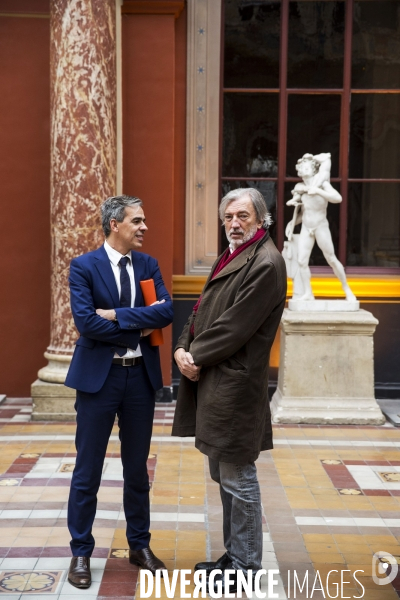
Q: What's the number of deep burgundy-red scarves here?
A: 1